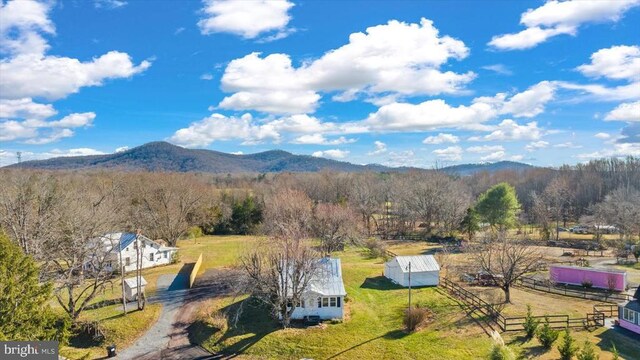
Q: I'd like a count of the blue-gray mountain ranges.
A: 1